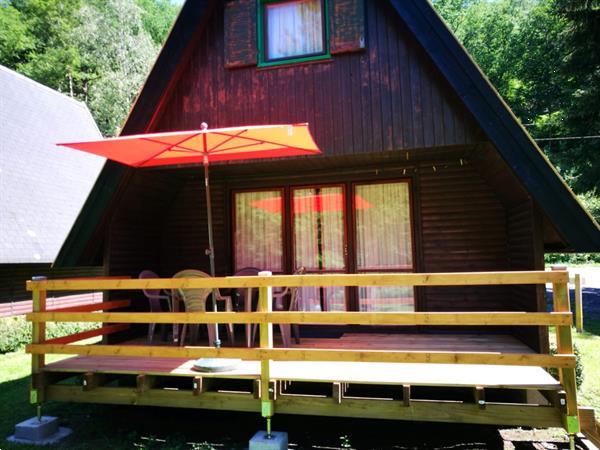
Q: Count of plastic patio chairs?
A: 4